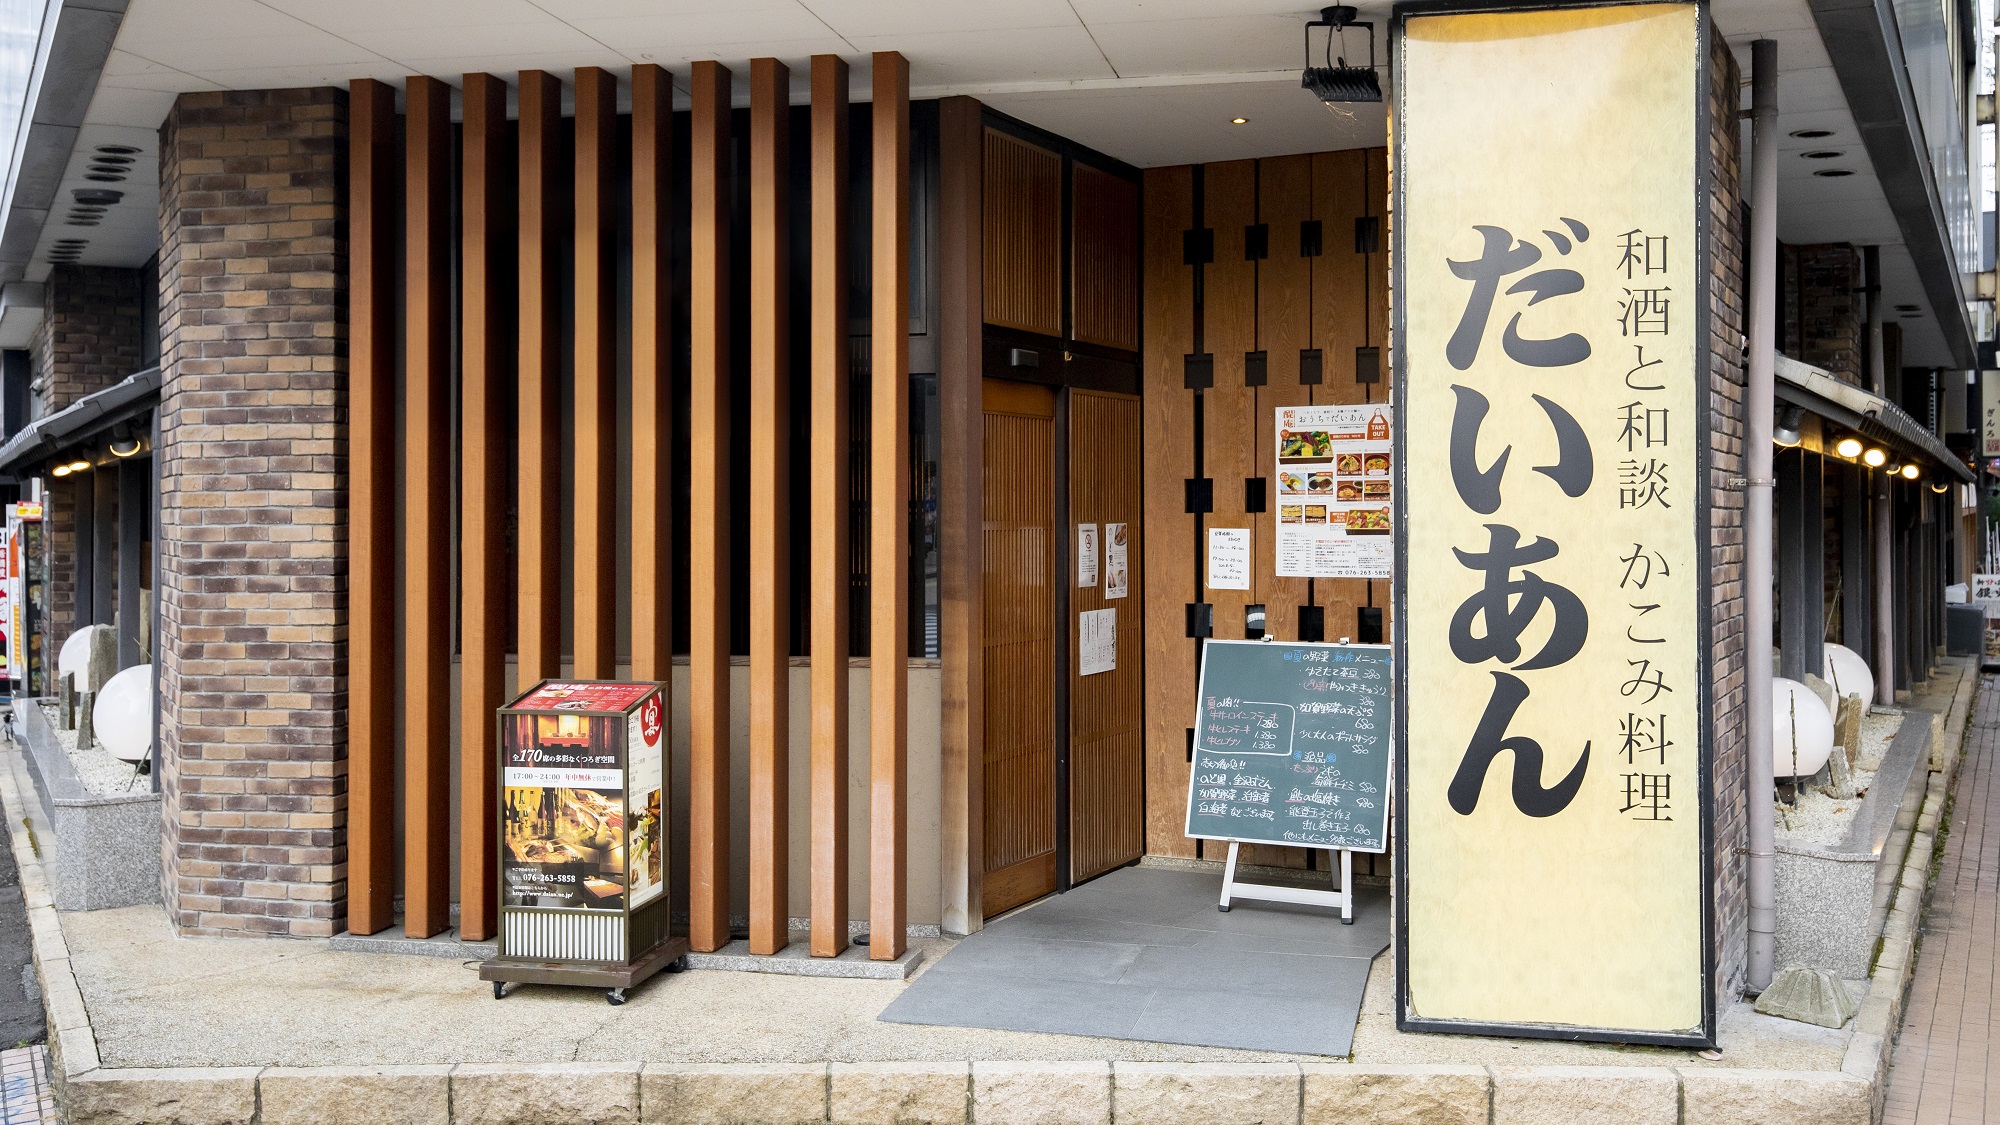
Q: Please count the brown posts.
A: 10